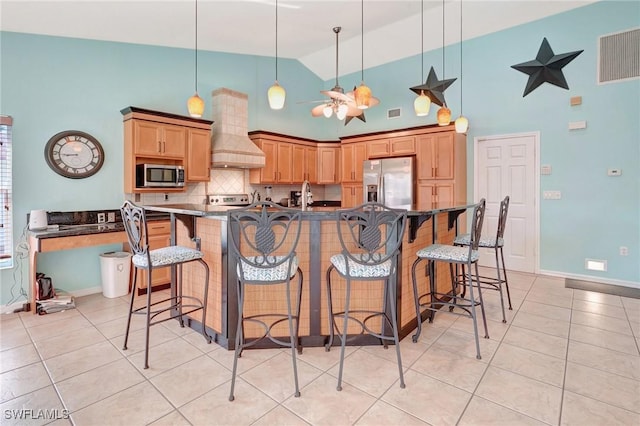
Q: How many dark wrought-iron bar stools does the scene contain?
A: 5